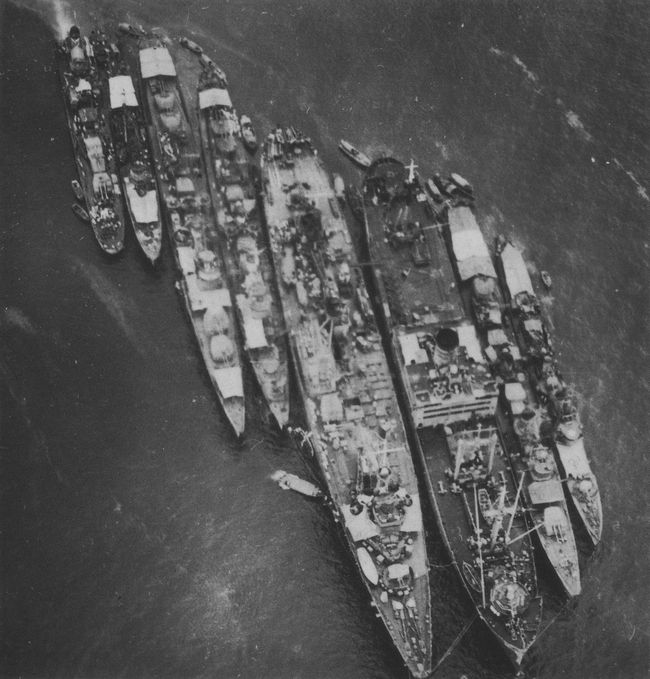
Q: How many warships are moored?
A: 8